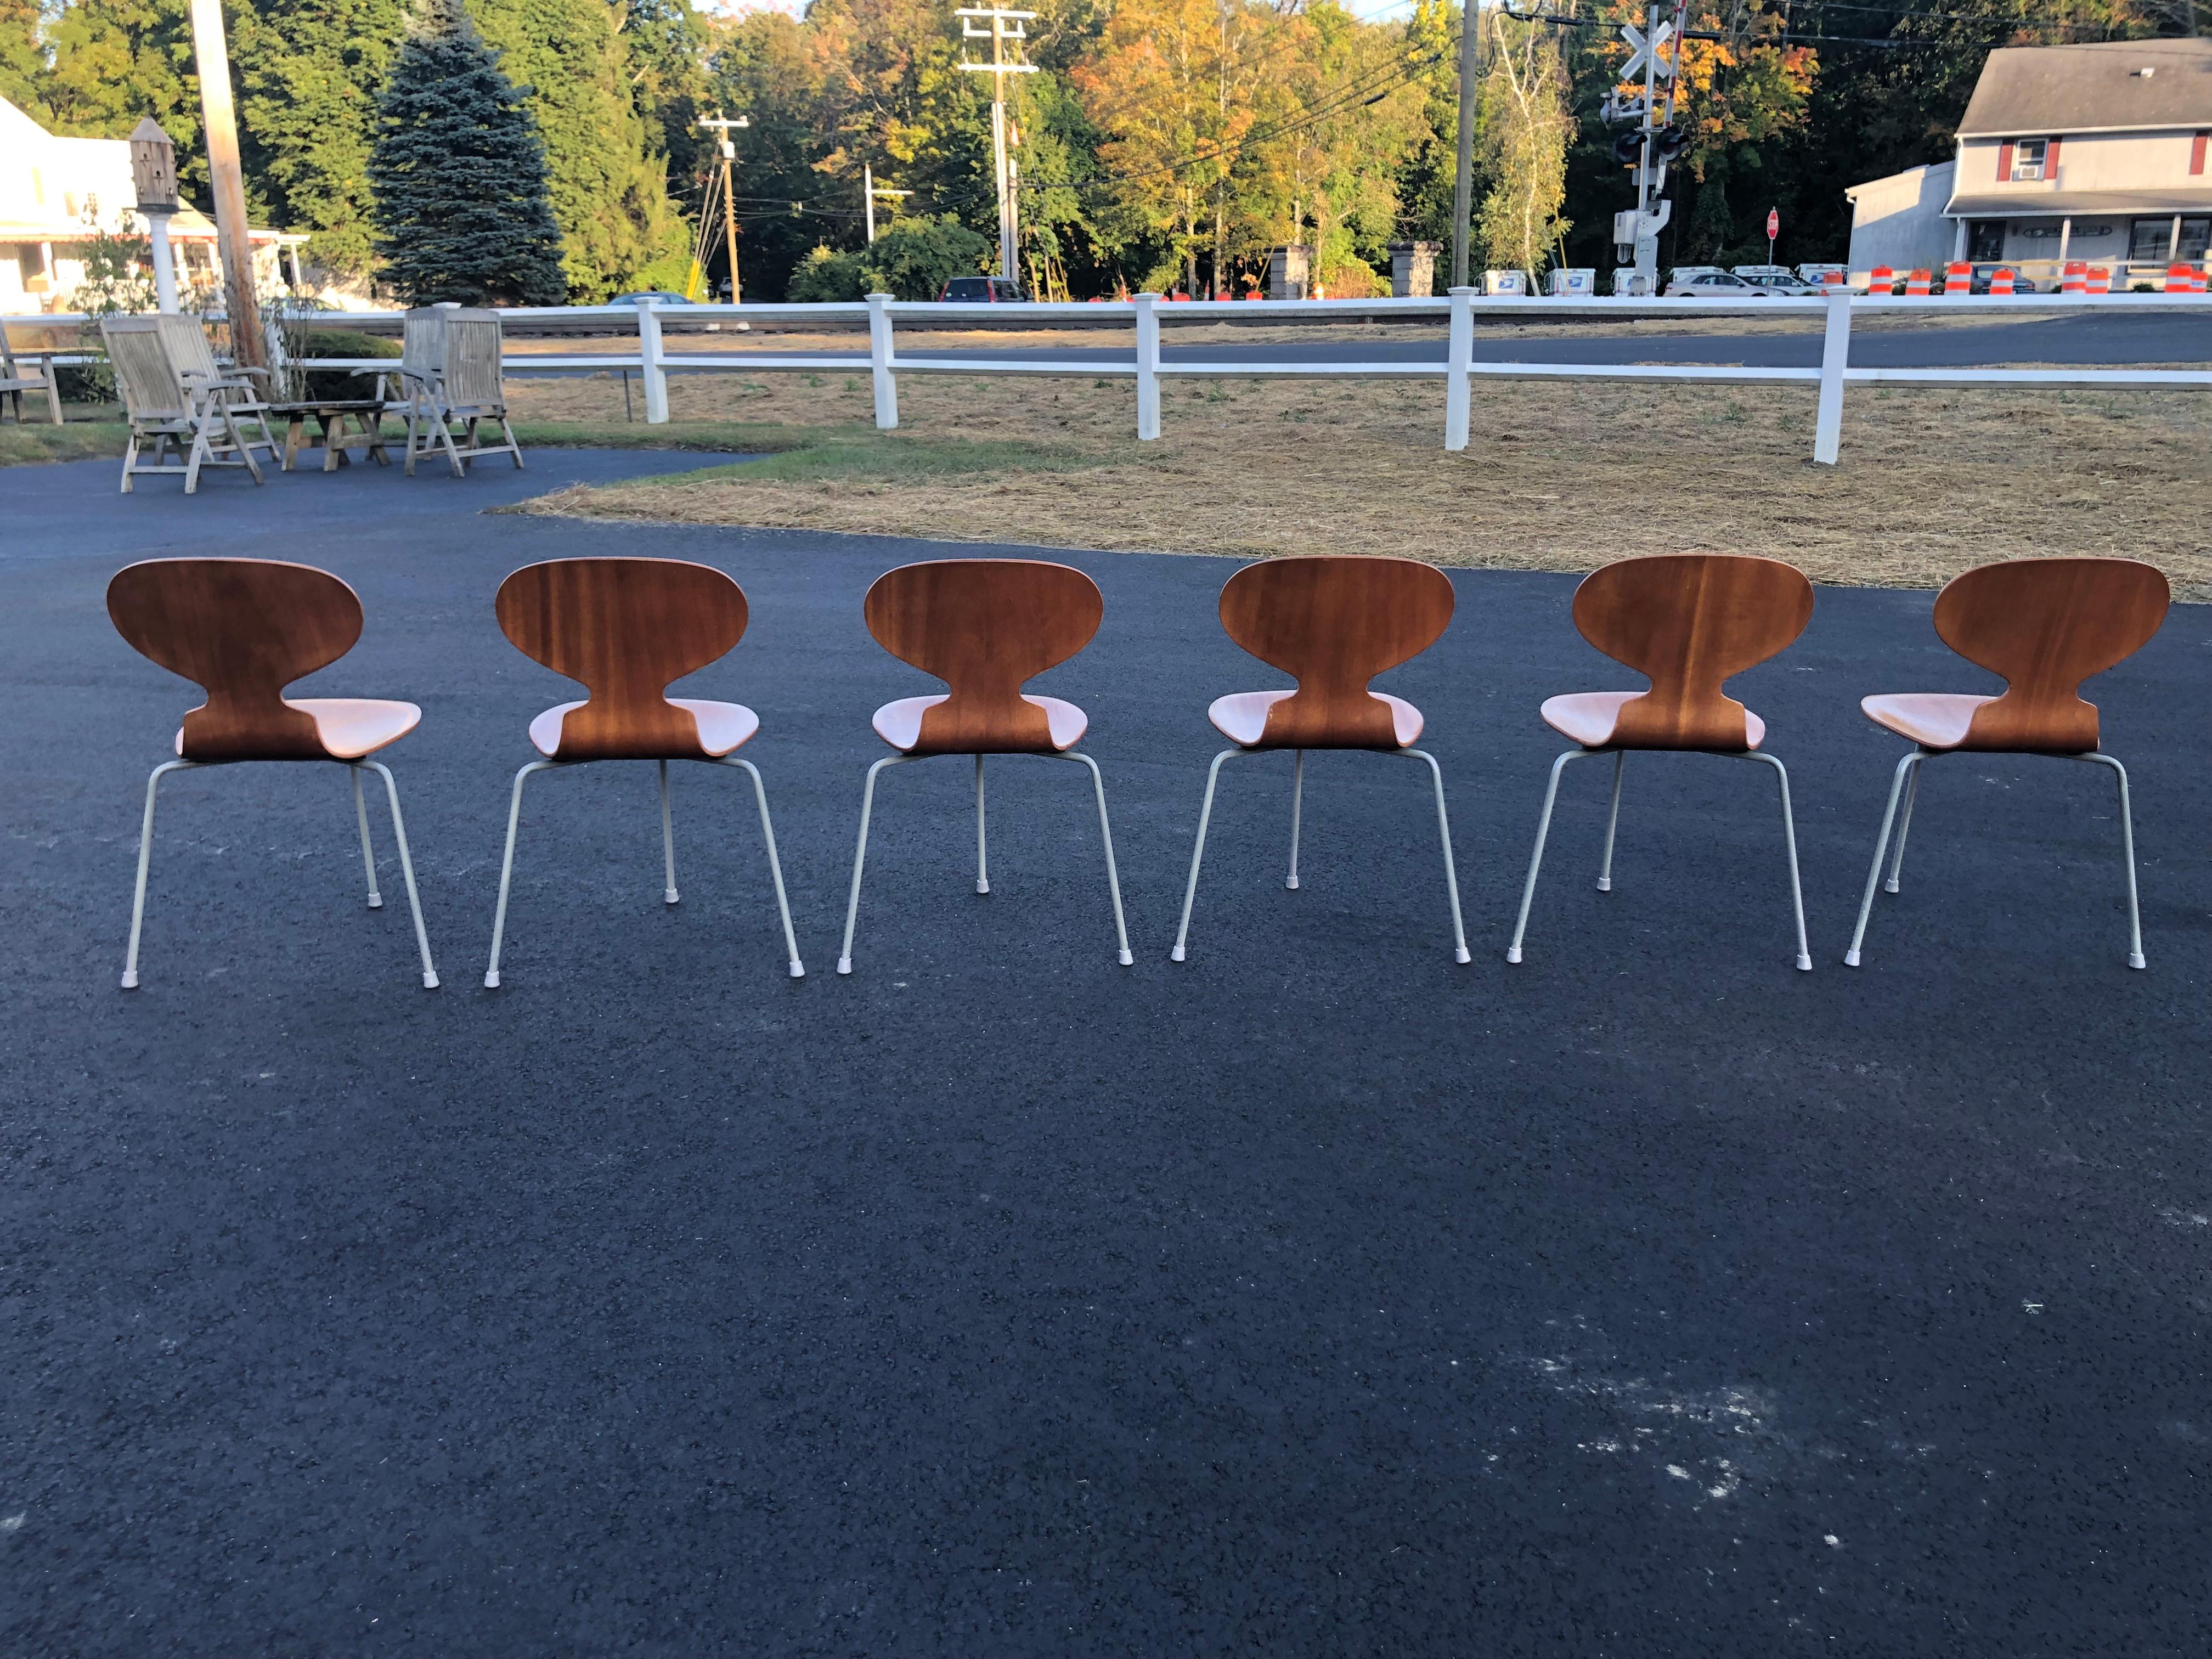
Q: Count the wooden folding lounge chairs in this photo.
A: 4